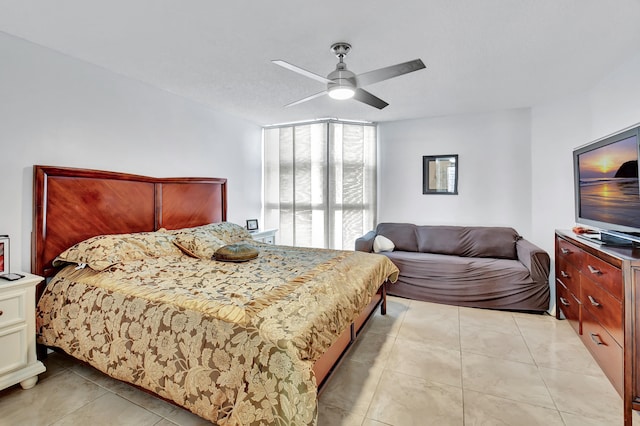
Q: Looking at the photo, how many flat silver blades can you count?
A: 4